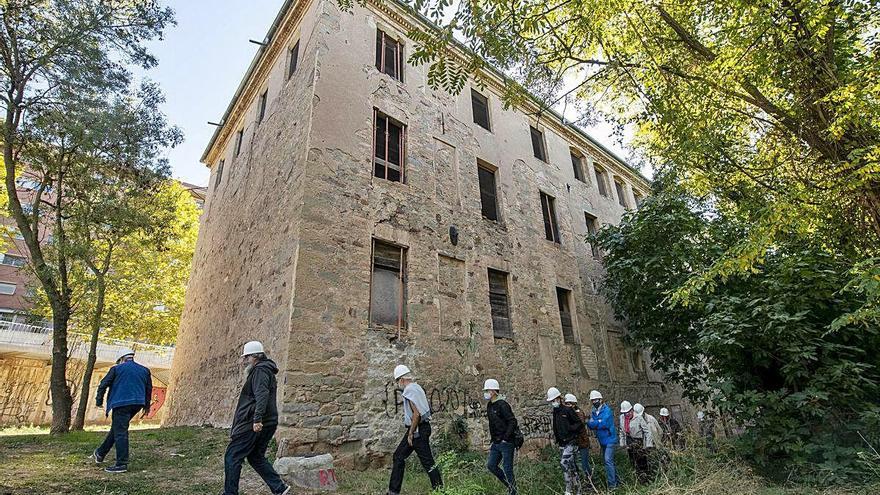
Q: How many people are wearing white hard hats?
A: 11